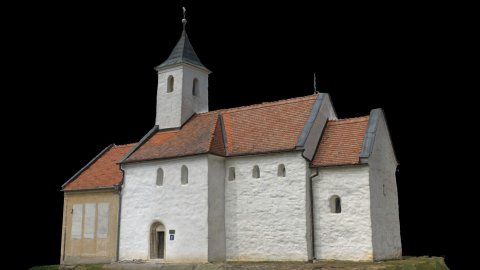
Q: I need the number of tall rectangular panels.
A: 3